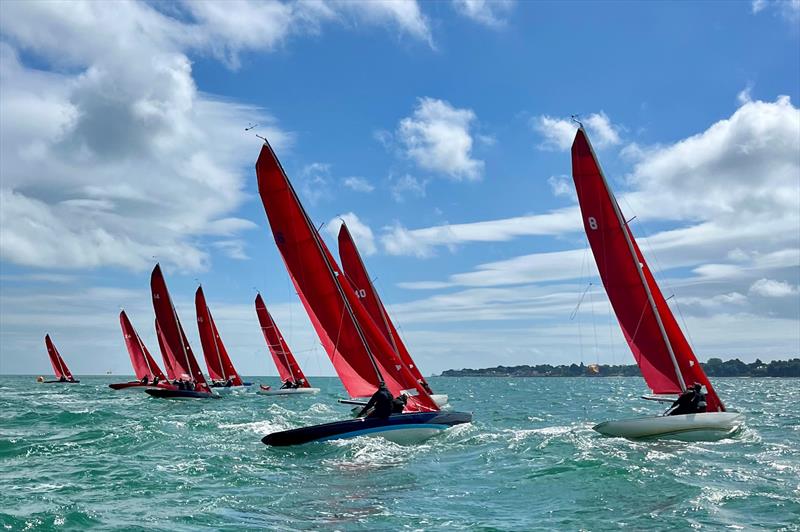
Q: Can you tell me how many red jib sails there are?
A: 8